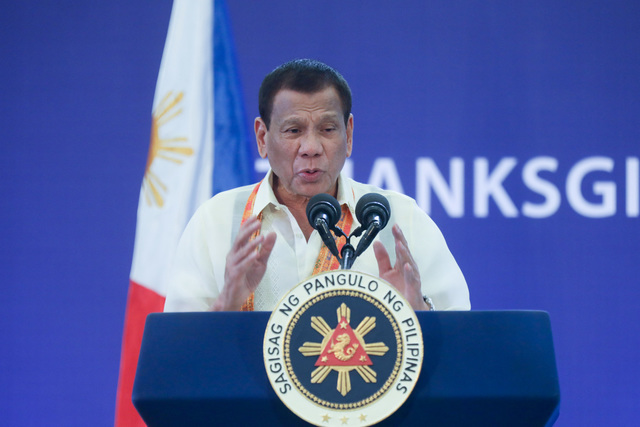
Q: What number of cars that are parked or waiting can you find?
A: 0